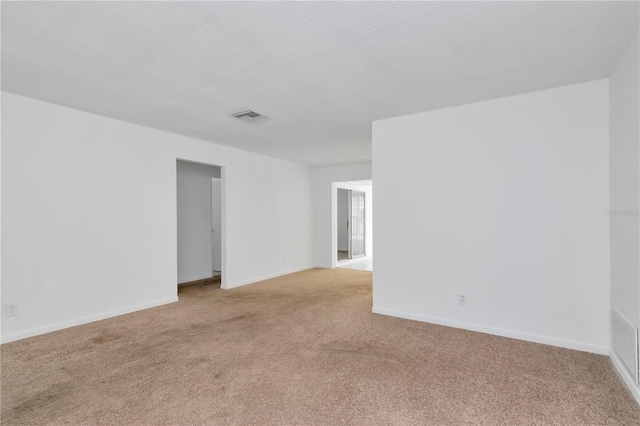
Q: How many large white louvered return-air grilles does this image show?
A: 1